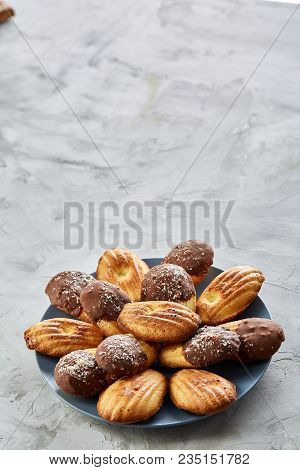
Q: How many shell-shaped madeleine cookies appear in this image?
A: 14